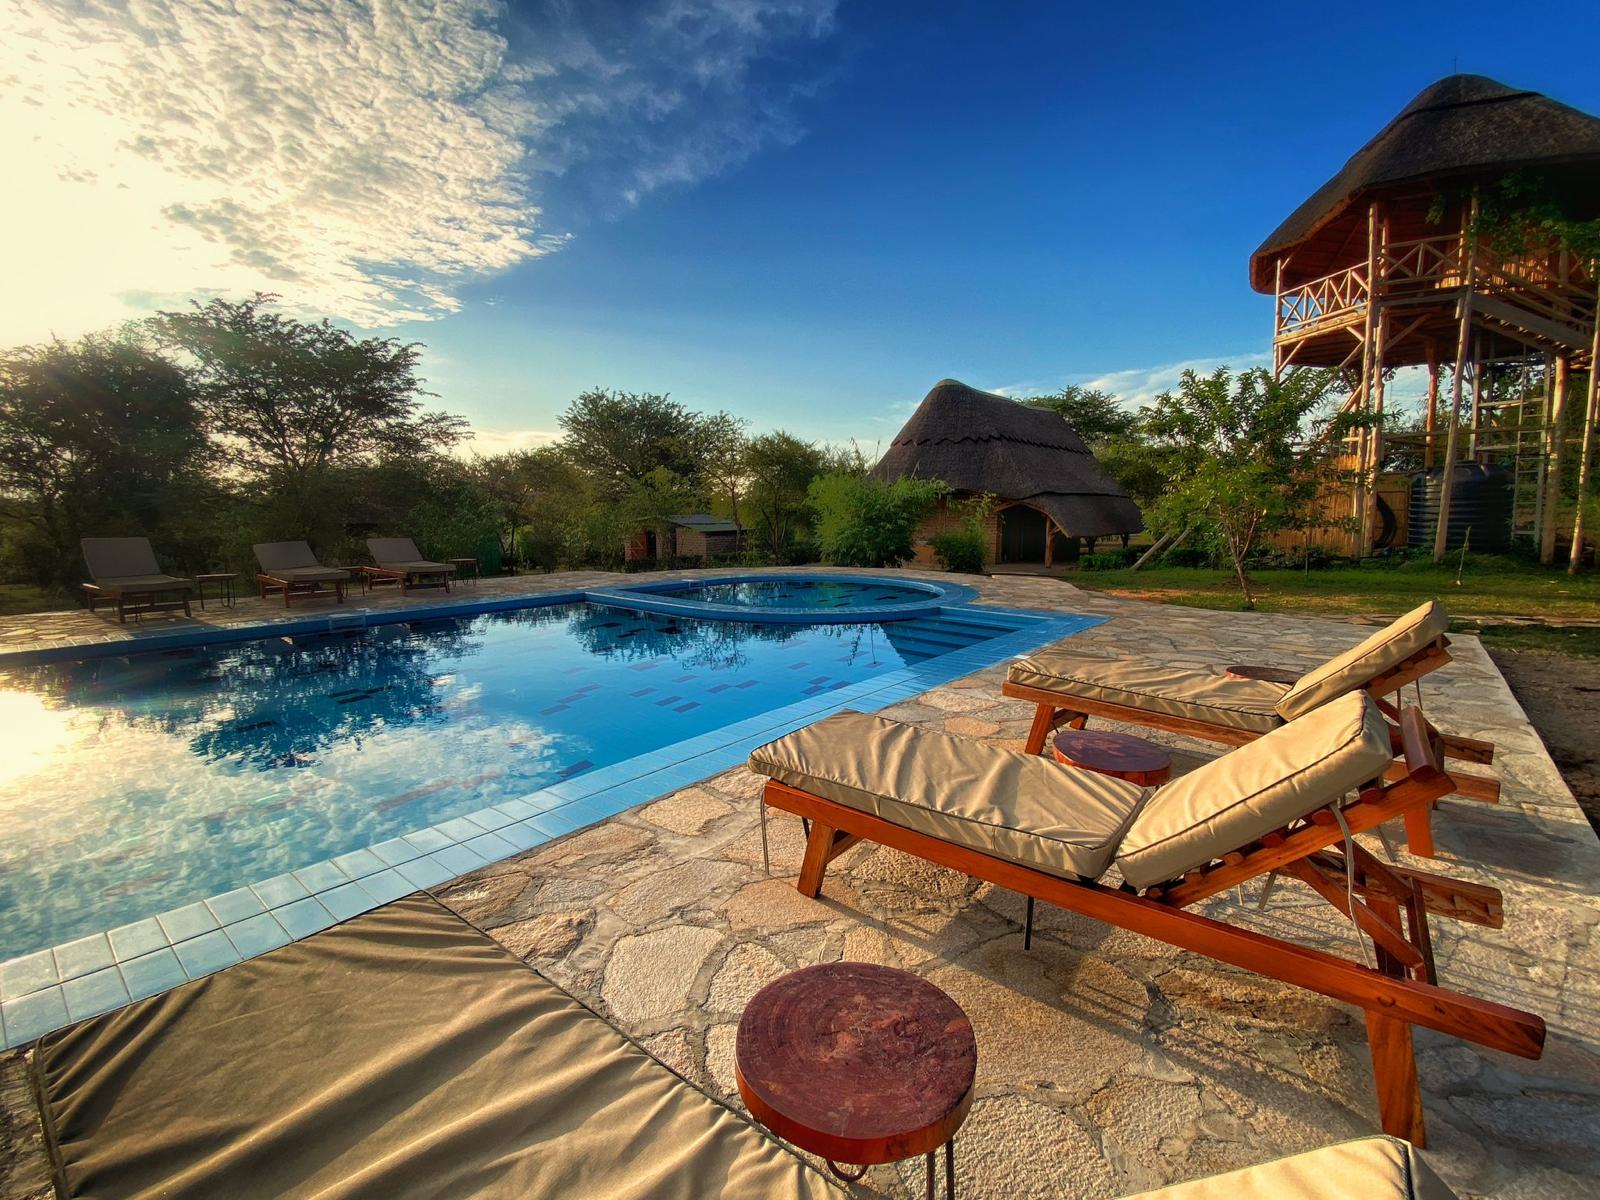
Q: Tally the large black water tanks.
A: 1